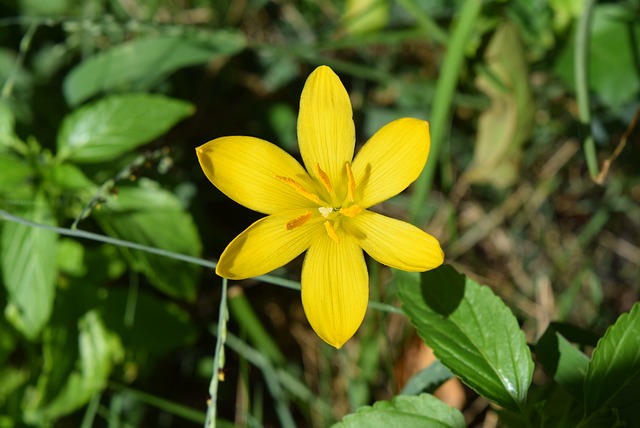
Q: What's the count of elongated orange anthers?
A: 6